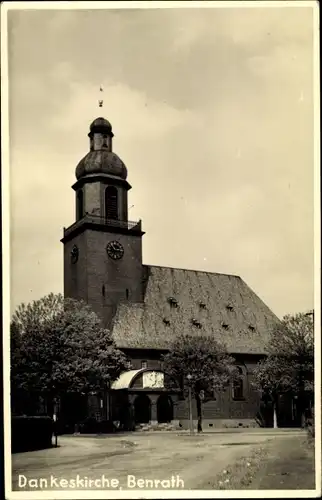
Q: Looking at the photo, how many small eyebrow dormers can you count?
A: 7